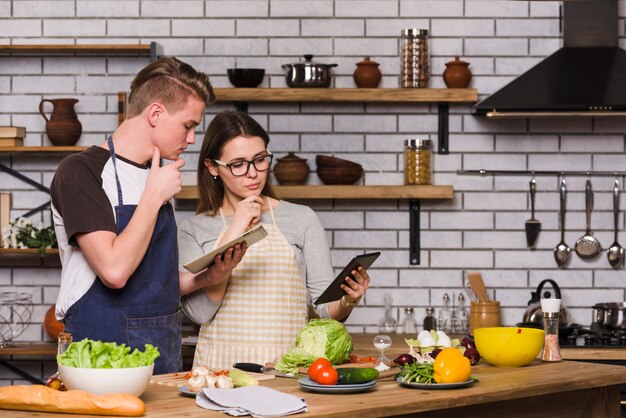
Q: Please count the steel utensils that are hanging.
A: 4